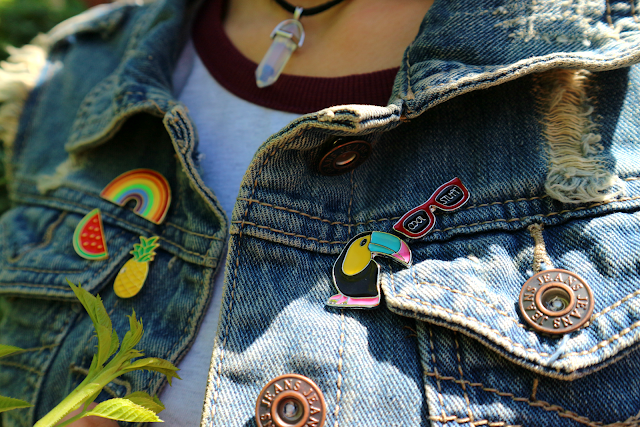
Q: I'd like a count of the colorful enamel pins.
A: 5